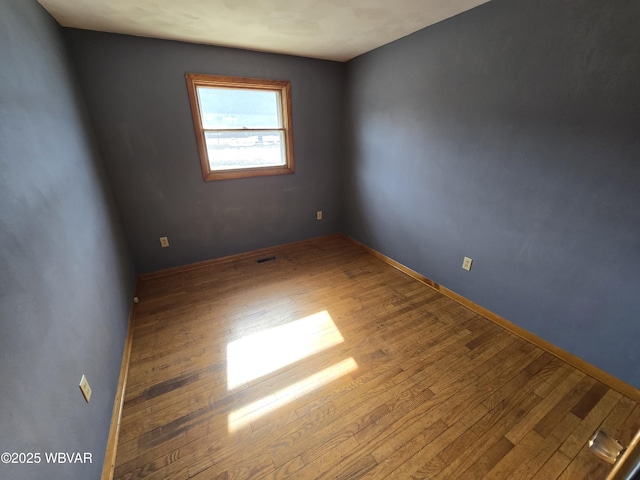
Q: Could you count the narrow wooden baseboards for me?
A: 3